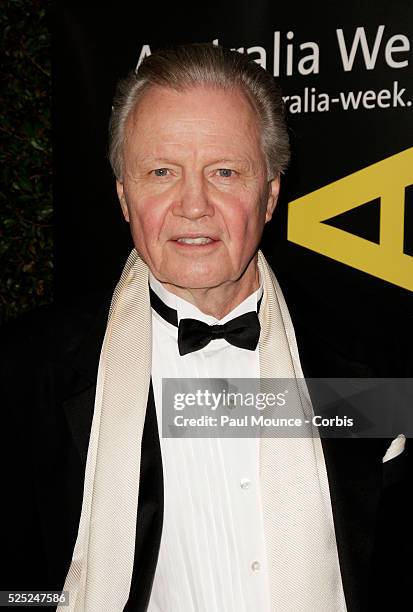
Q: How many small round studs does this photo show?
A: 2